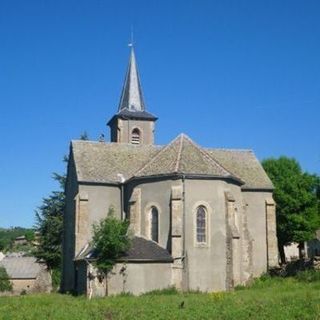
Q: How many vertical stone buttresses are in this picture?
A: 5